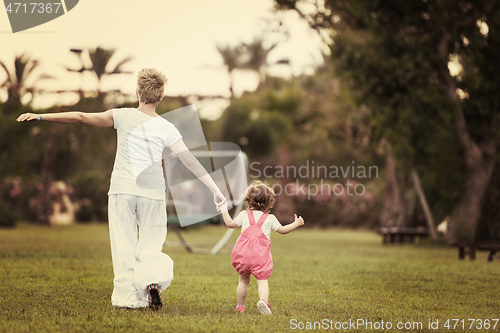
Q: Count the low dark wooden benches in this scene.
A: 2